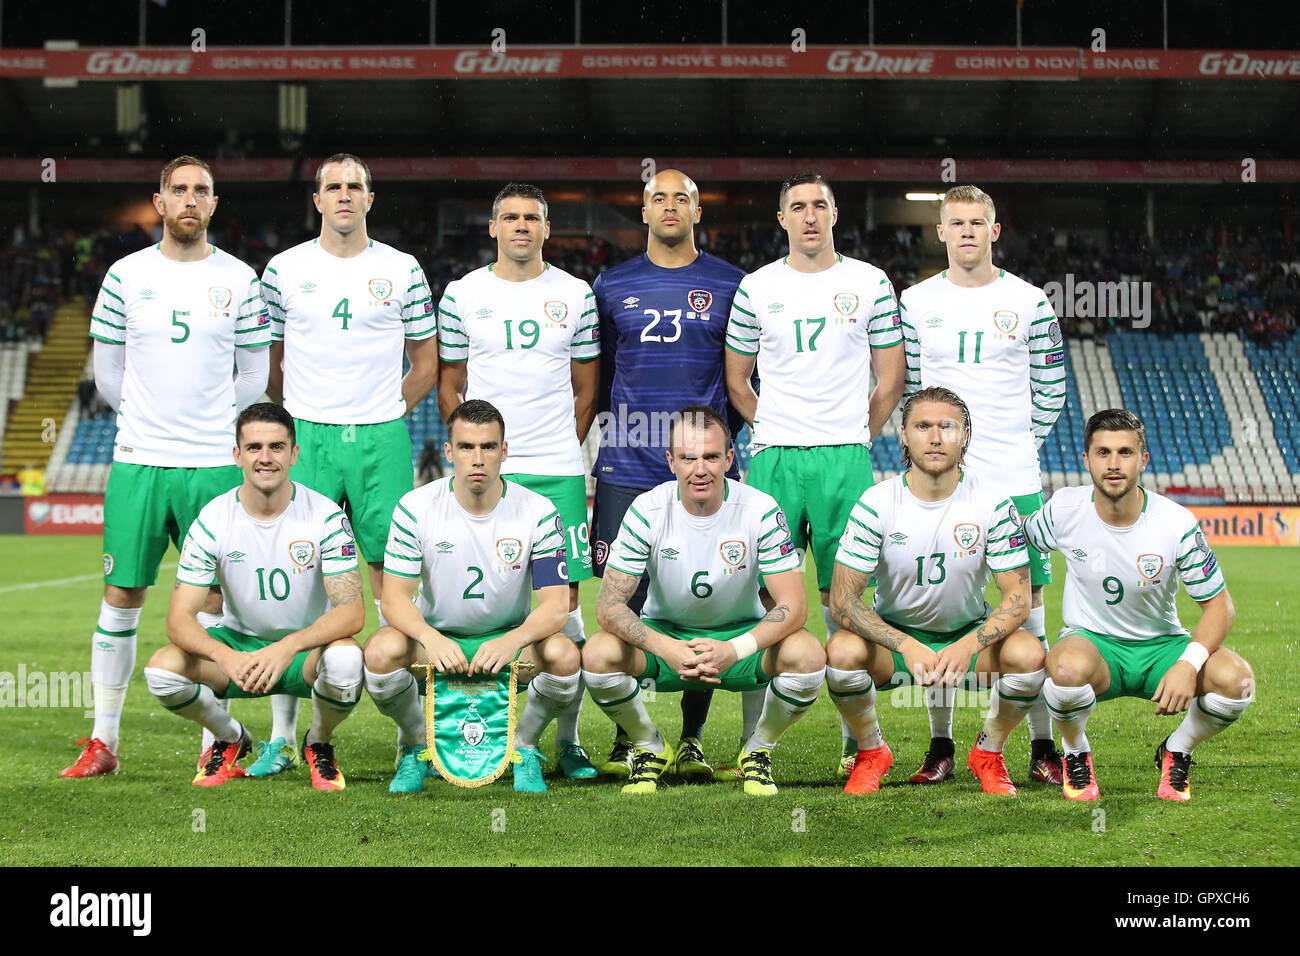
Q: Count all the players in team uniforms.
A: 11